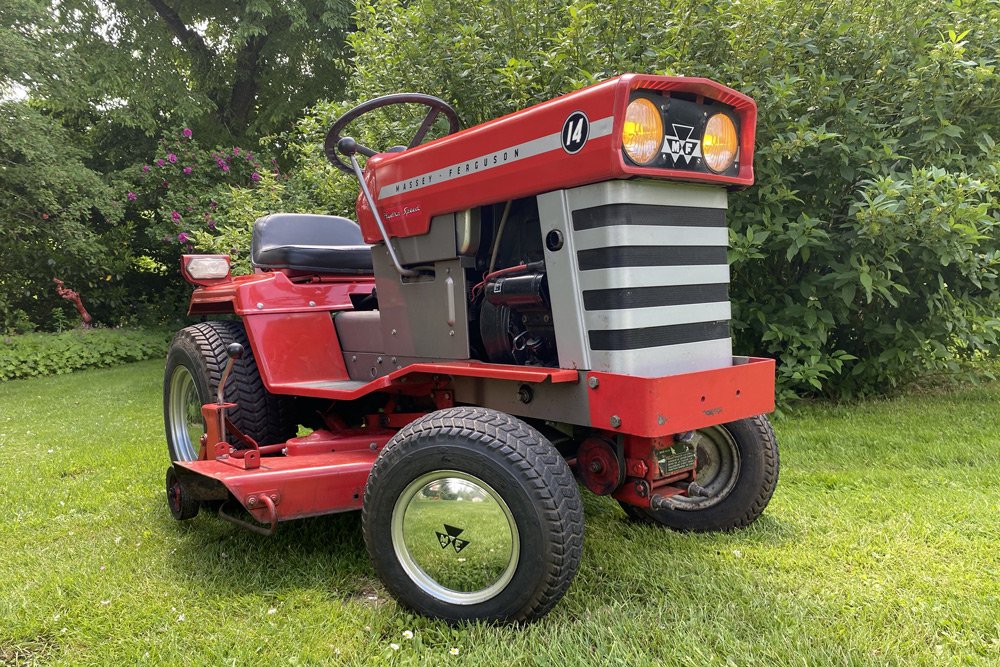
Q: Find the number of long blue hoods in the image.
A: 0